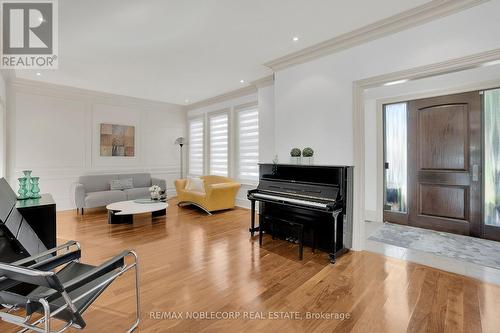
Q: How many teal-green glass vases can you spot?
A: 3